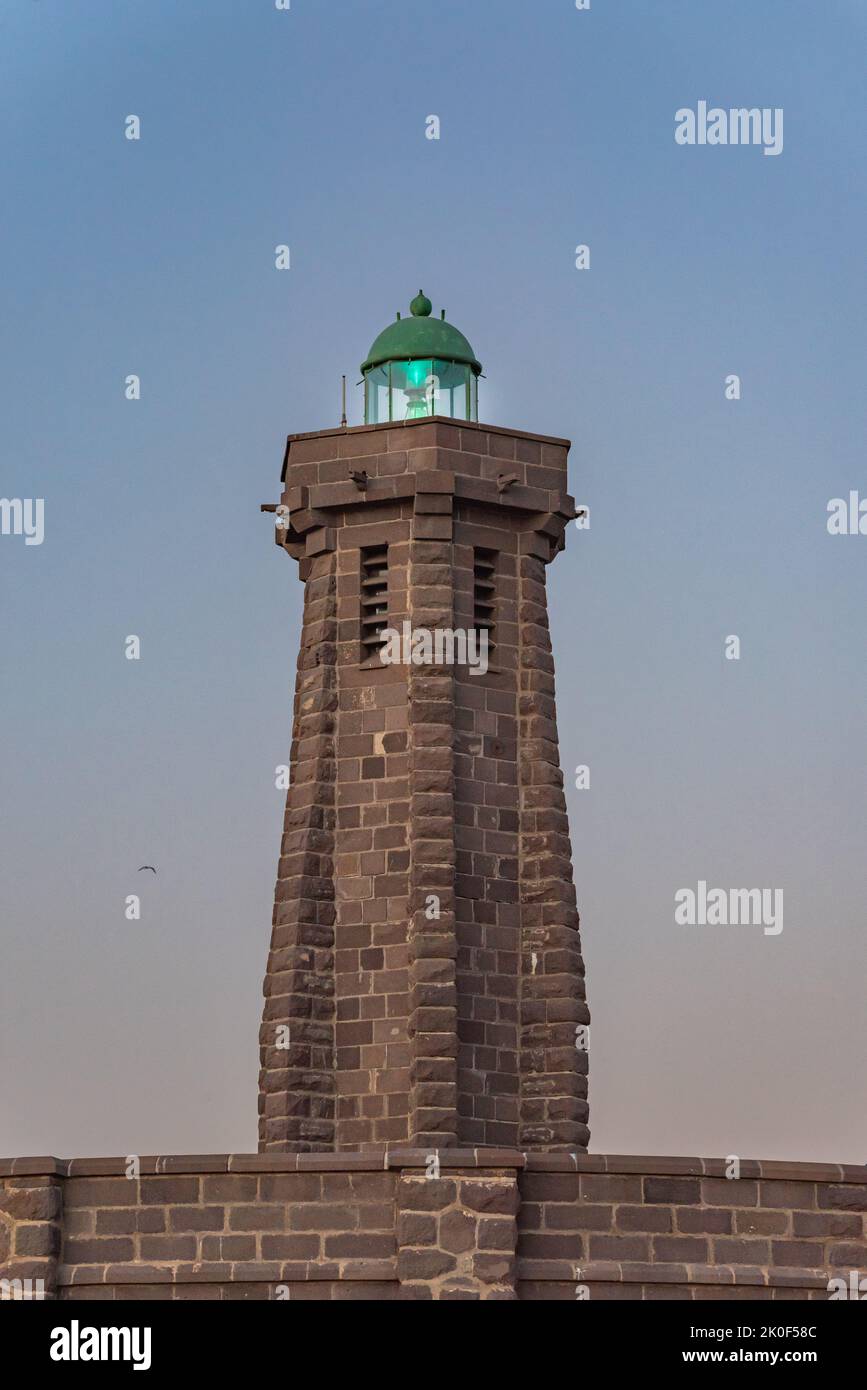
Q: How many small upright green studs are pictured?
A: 2